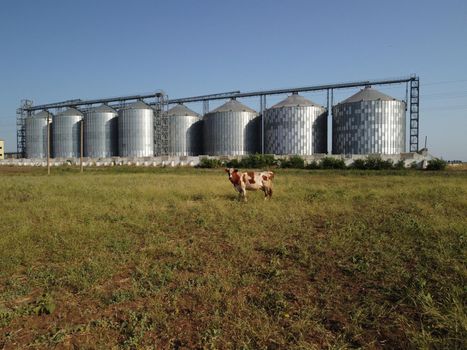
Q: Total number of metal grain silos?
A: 8